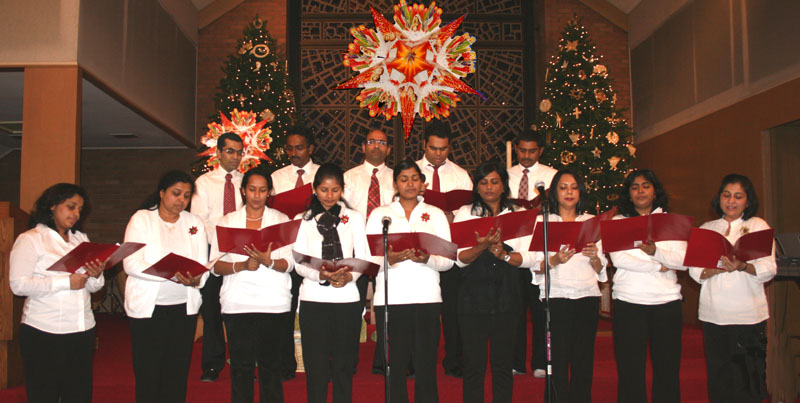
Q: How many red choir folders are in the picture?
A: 12